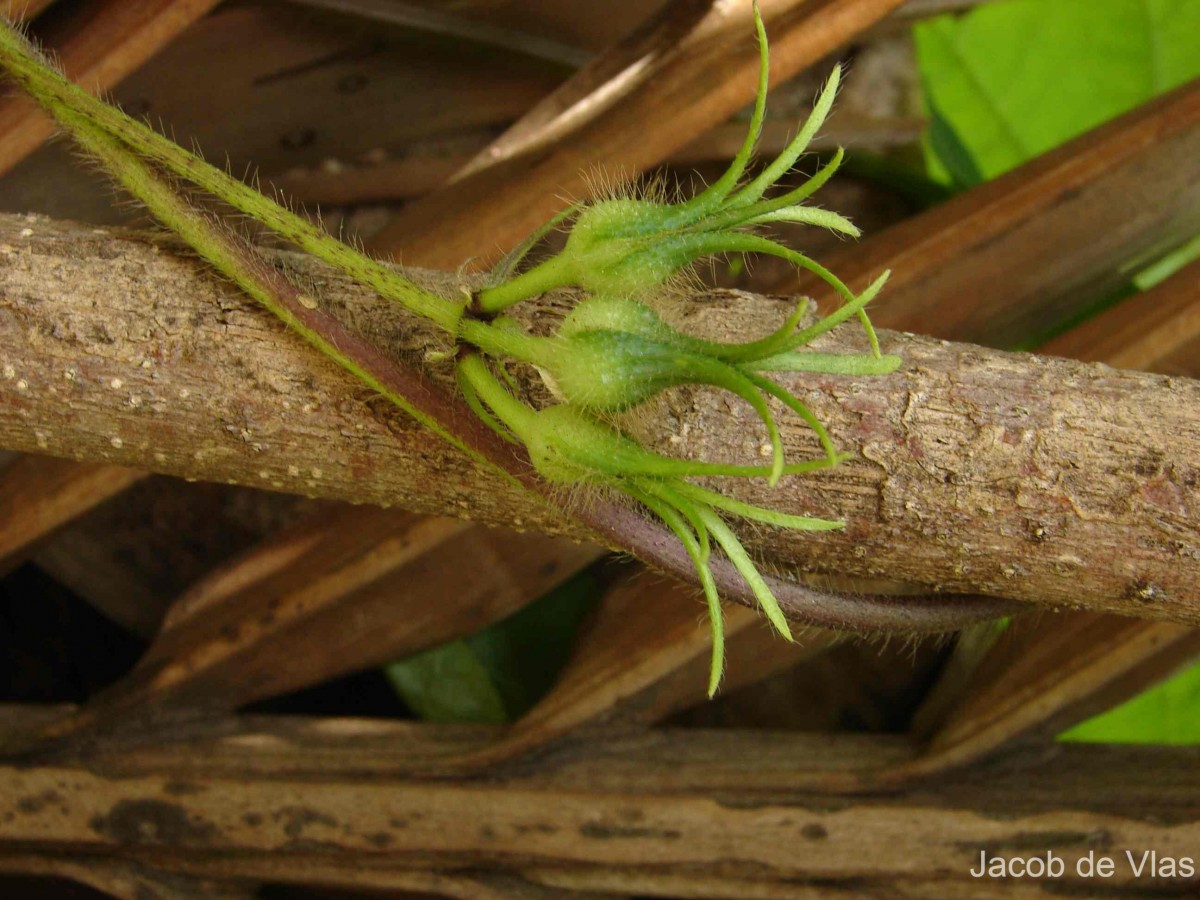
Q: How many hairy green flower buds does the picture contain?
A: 3